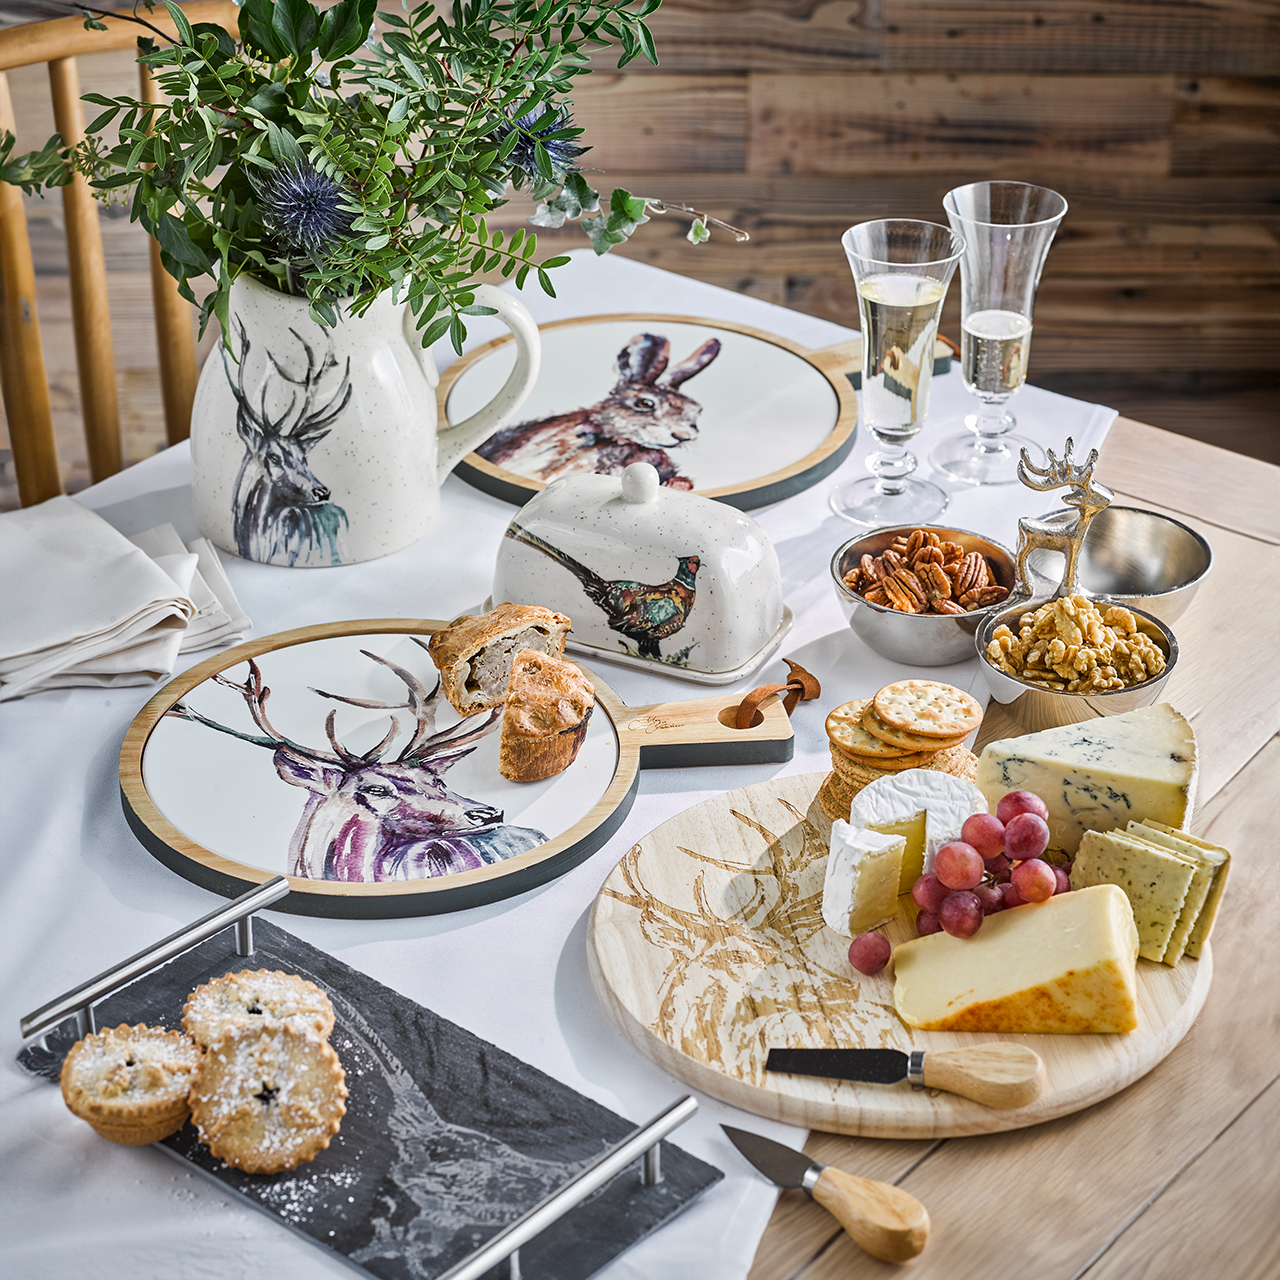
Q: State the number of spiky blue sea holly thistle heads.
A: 2